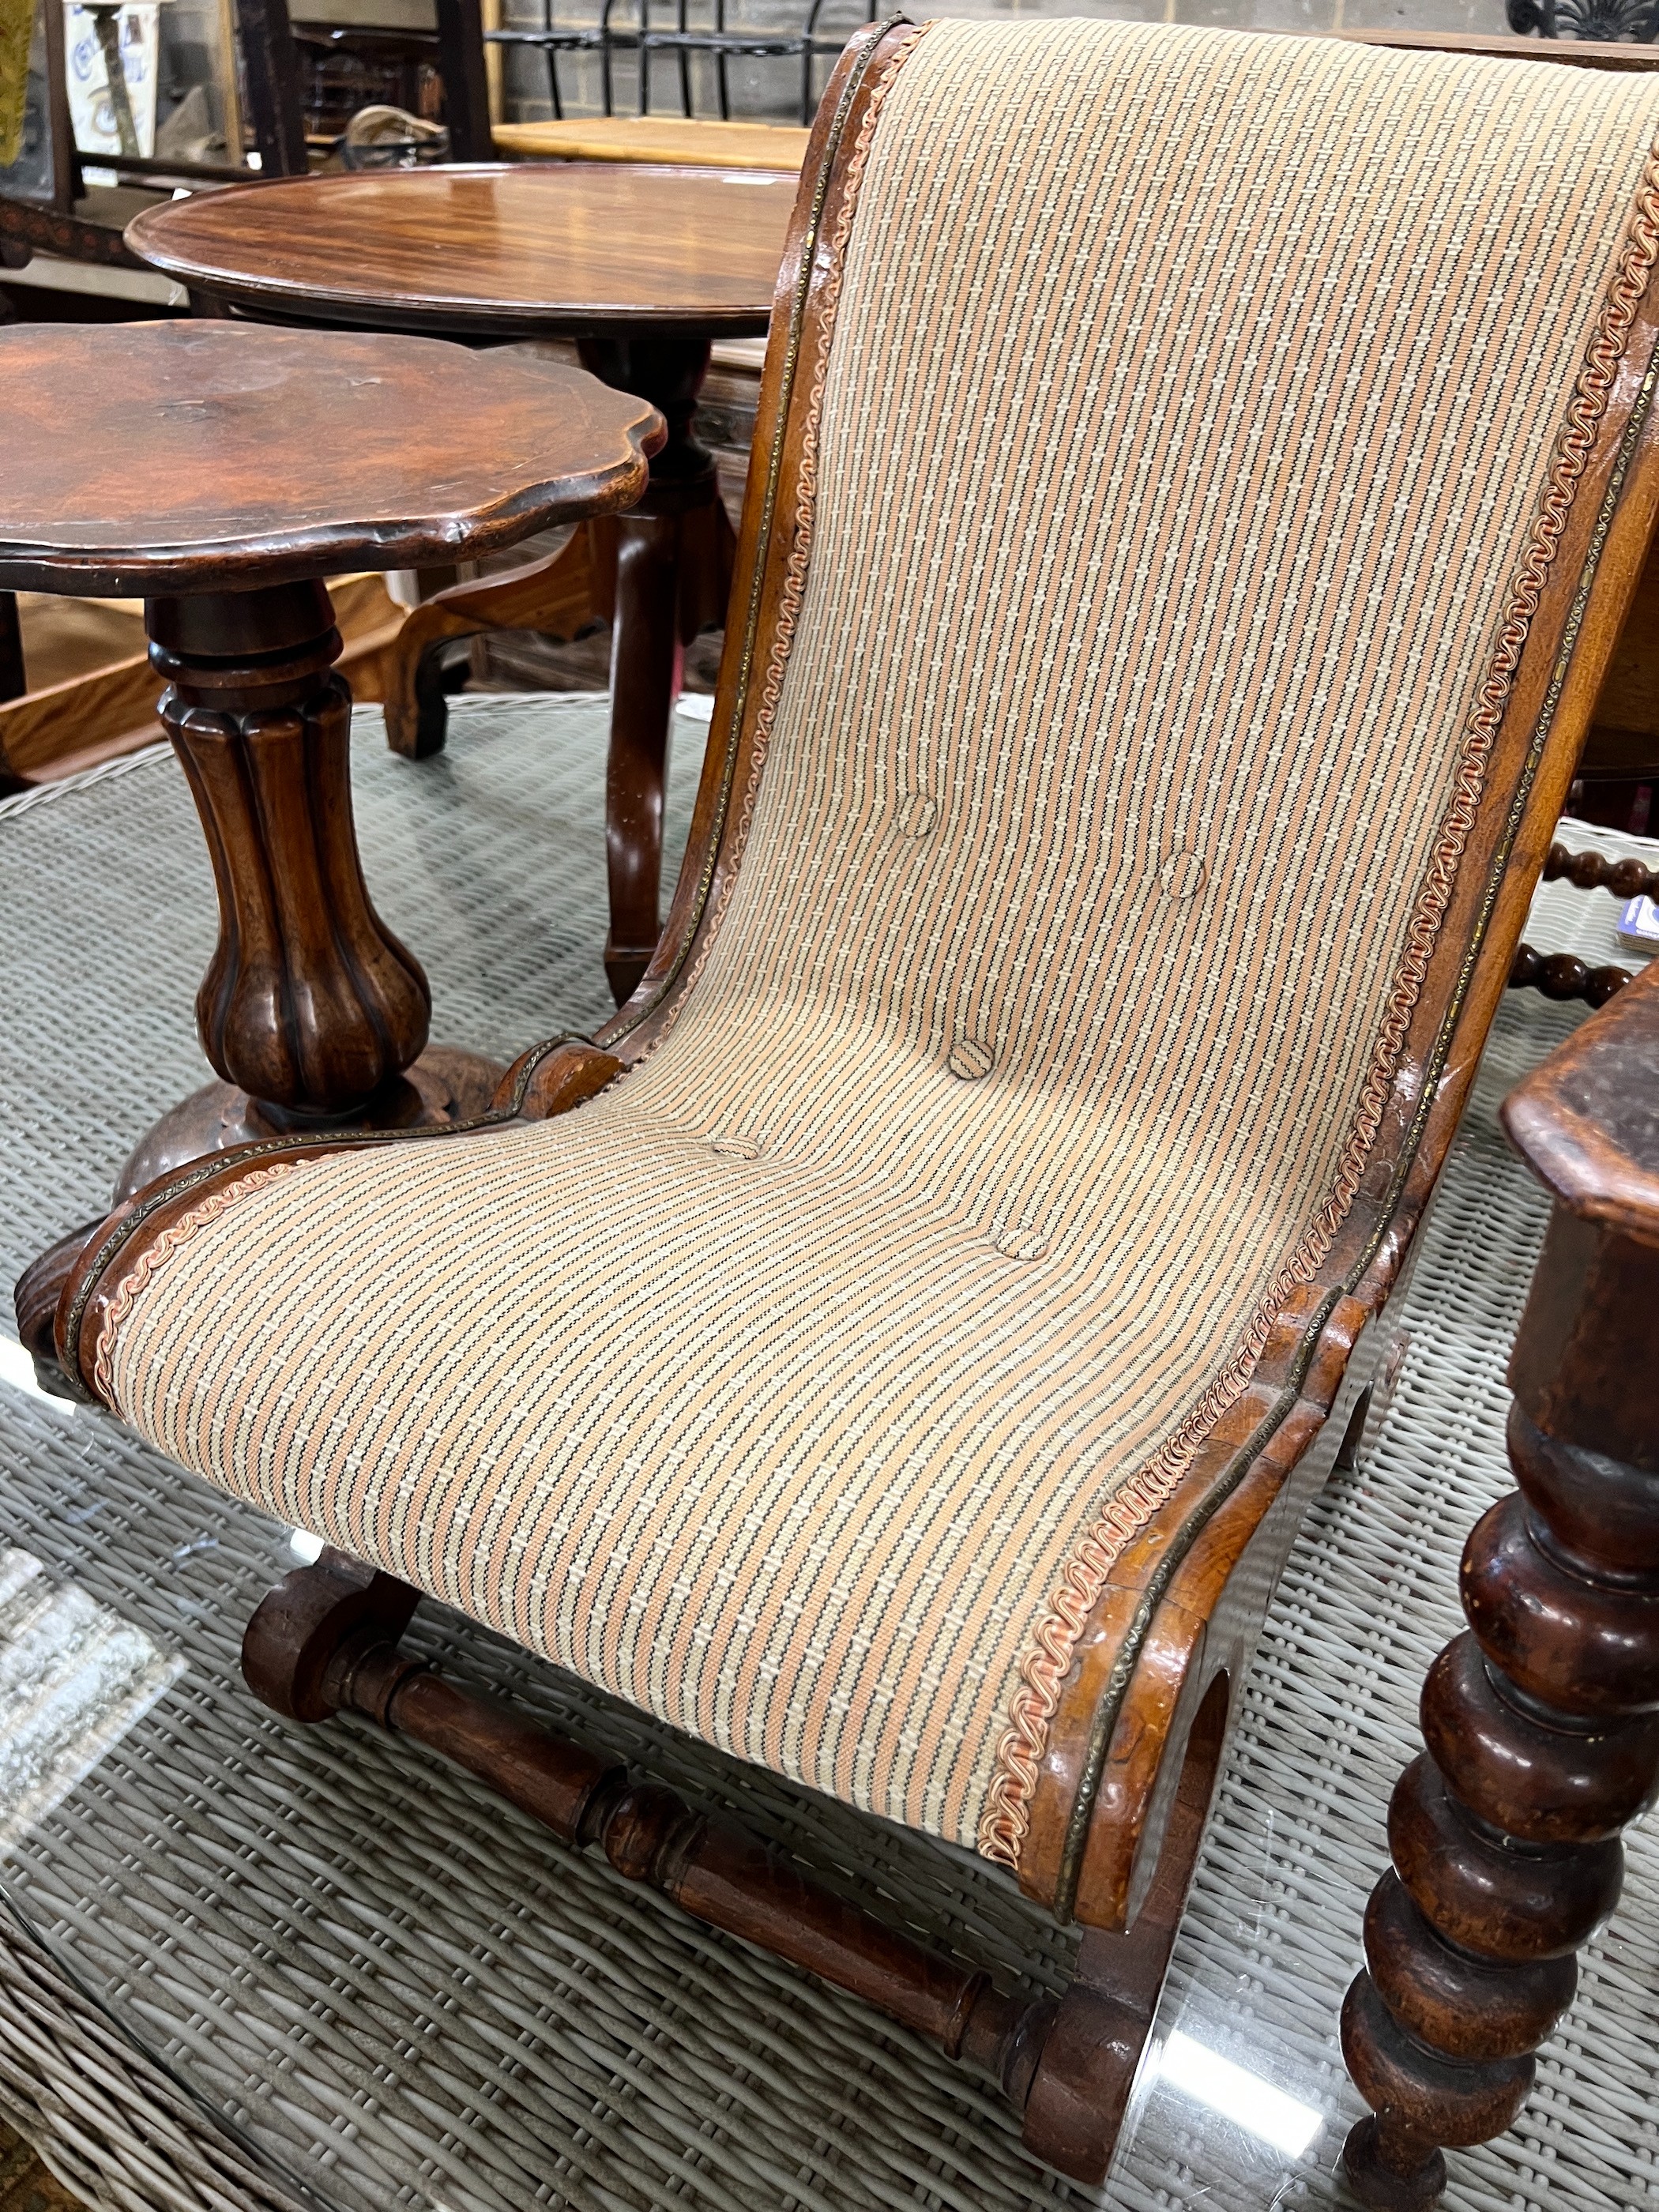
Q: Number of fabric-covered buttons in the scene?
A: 5